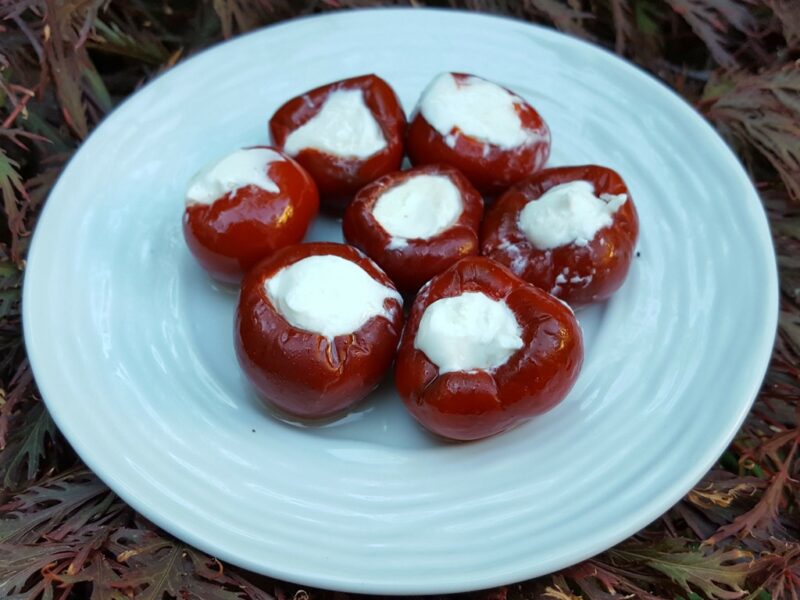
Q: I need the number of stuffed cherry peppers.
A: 7